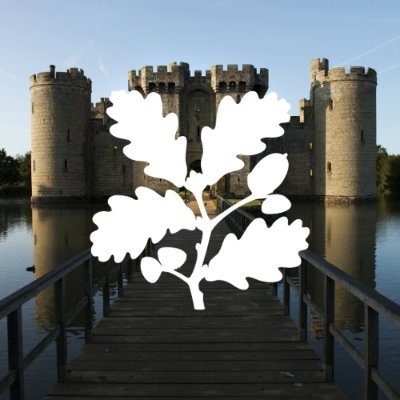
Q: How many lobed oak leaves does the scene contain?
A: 4